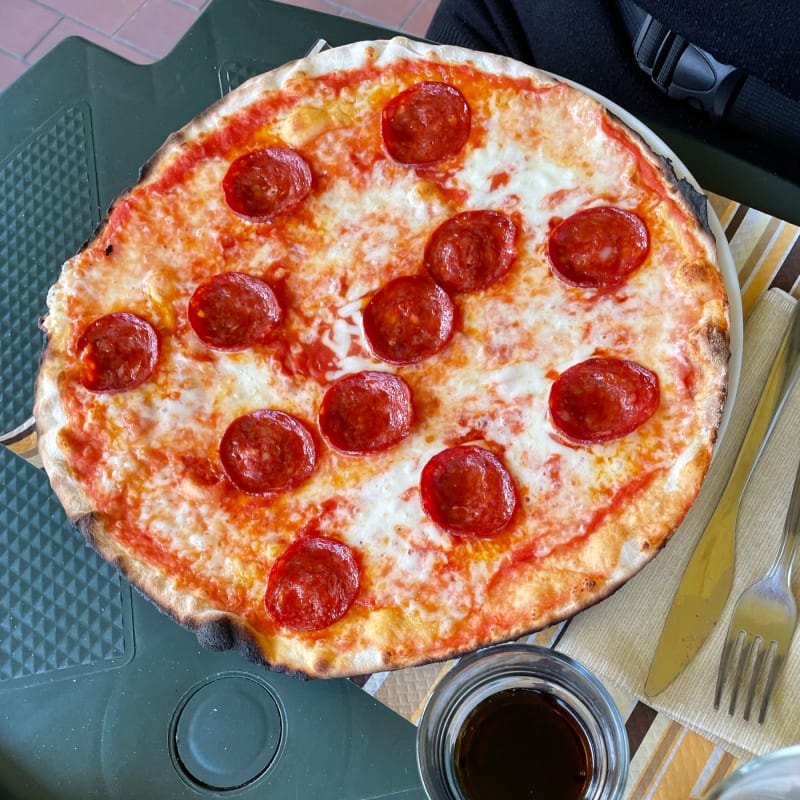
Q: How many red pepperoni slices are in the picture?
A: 12